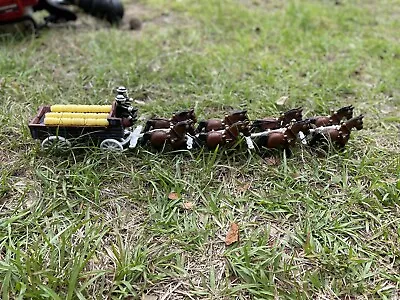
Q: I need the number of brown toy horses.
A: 8